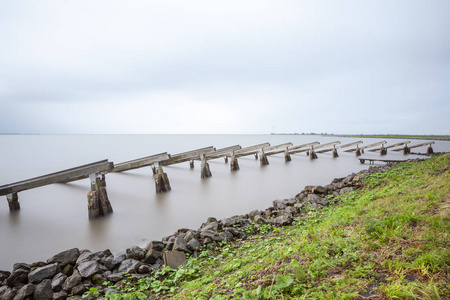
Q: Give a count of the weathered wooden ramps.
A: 12